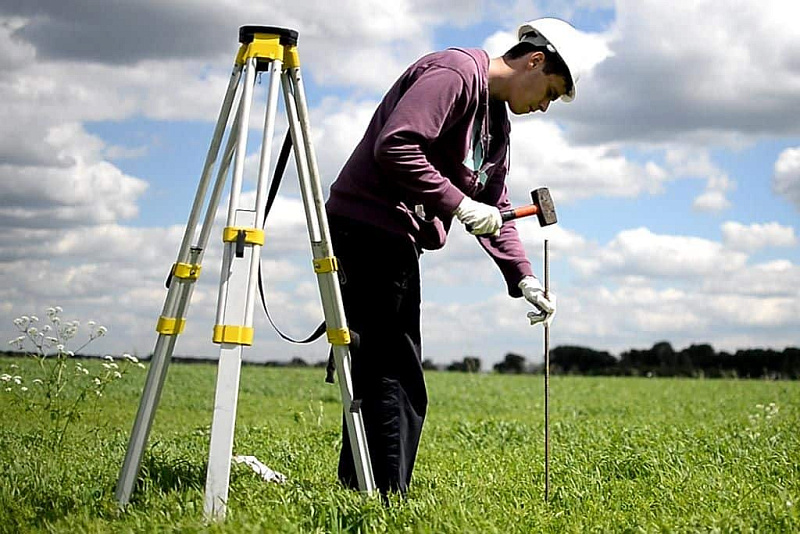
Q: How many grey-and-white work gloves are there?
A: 2